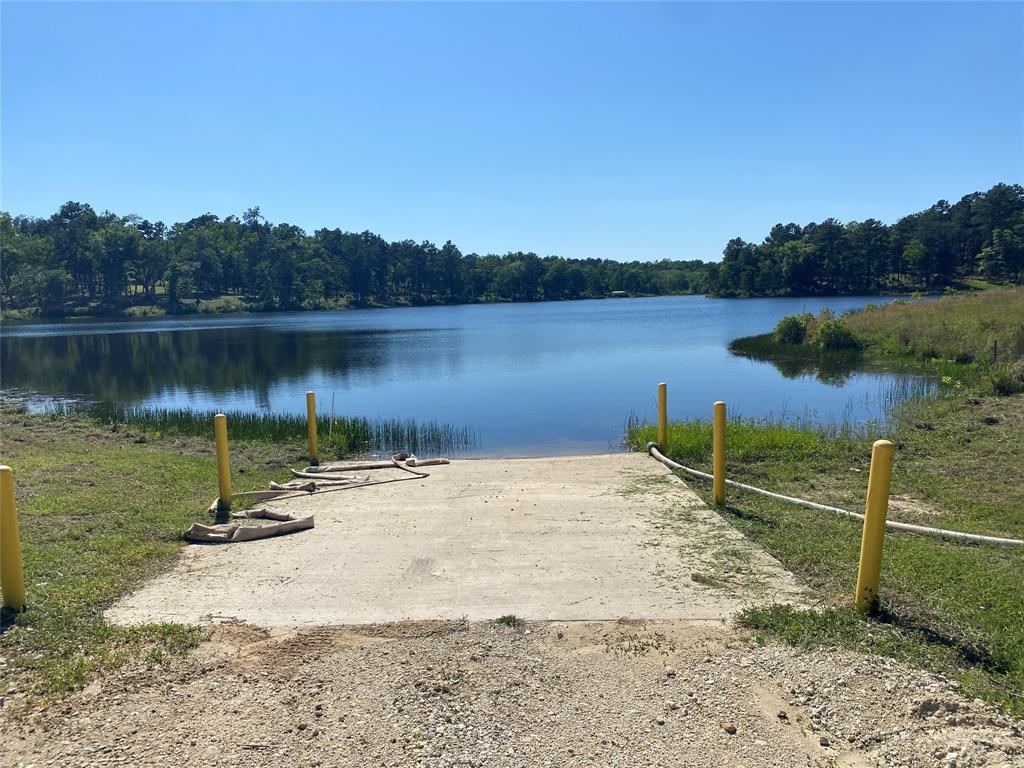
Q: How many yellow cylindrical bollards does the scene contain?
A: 6